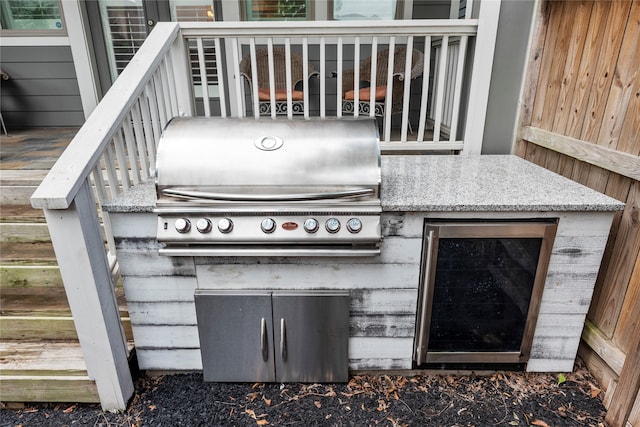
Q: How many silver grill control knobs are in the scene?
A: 7